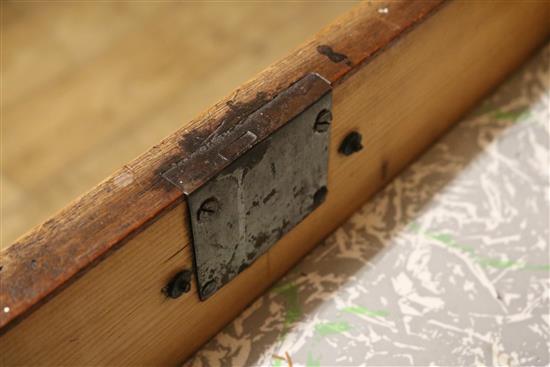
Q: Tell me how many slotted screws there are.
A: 2